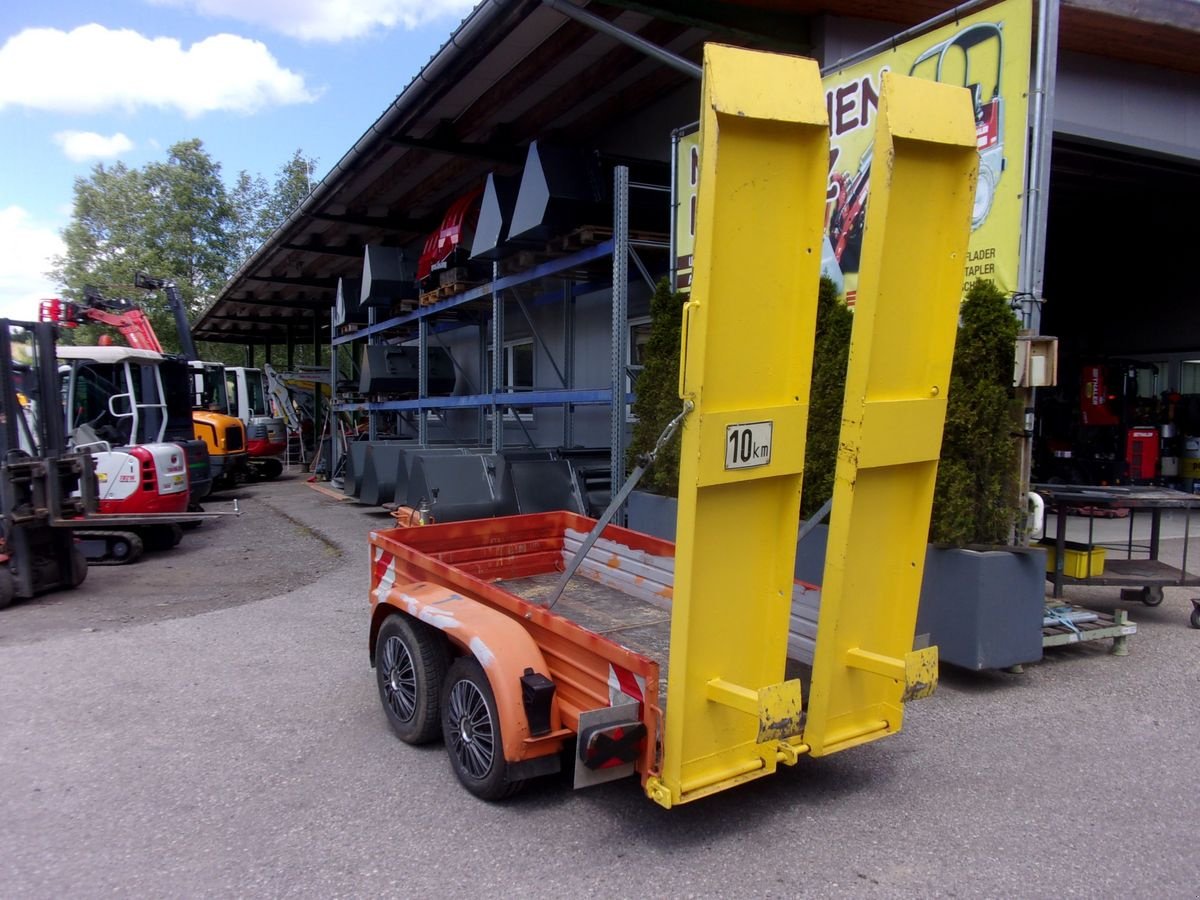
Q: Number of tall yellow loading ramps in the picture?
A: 2